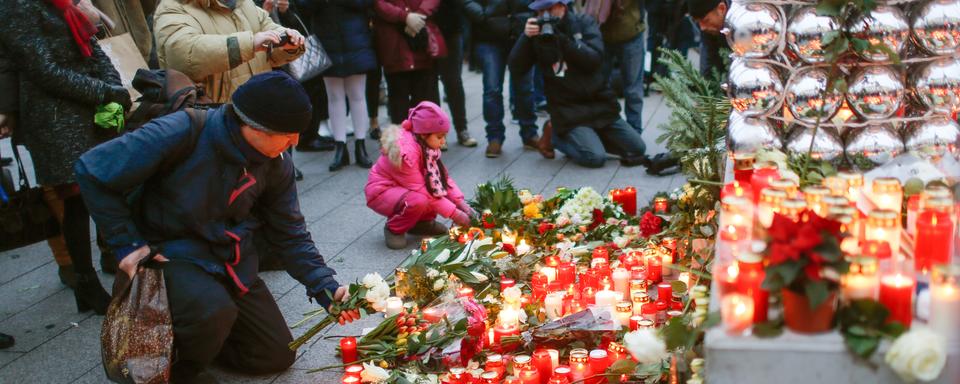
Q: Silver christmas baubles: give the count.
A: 12